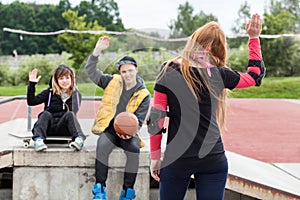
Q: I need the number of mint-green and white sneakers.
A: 2